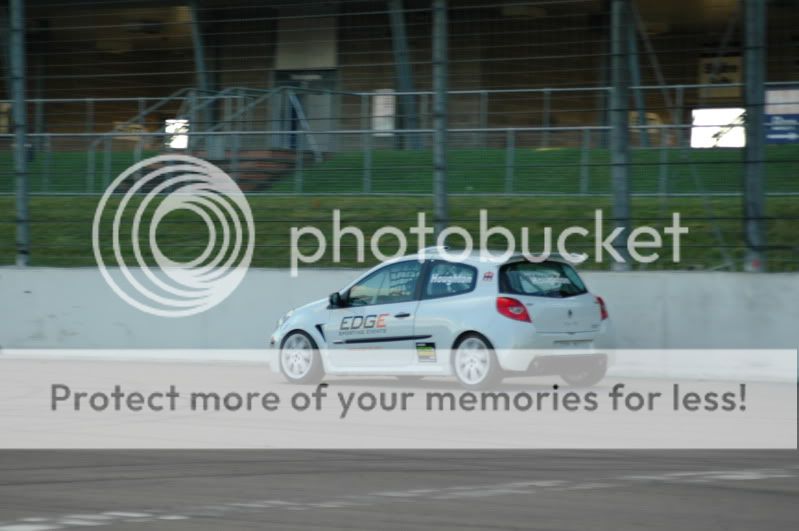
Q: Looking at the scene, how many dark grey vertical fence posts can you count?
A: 4